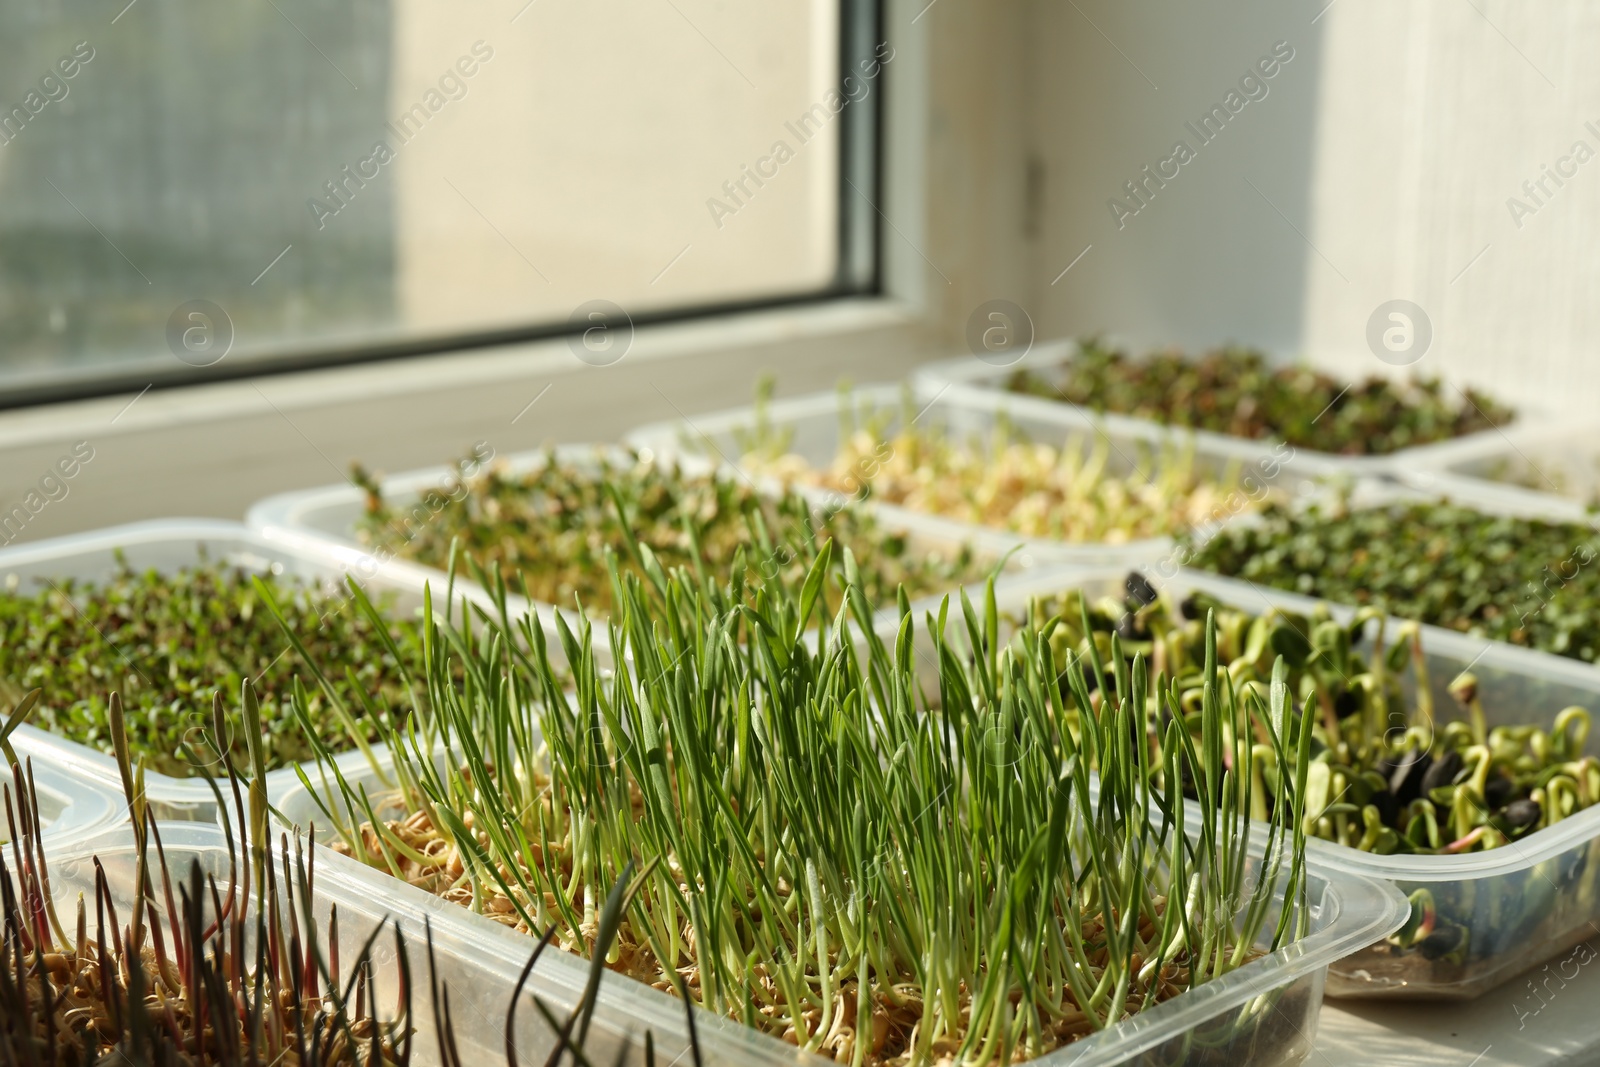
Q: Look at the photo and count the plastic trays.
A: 10